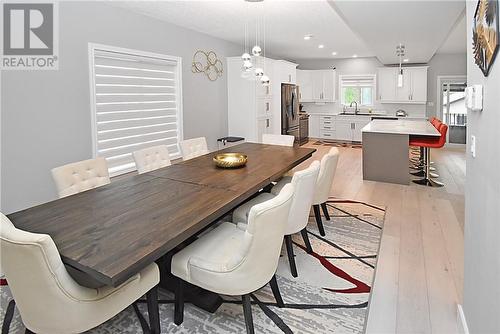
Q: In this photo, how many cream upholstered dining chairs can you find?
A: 8